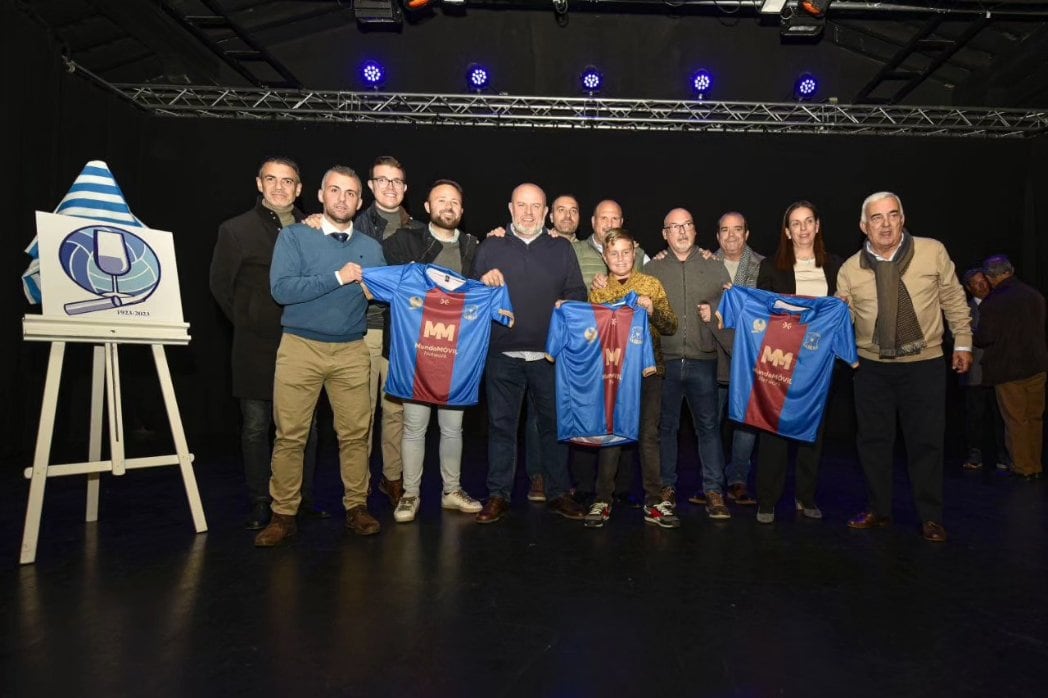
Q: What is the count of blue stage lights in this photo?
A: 5